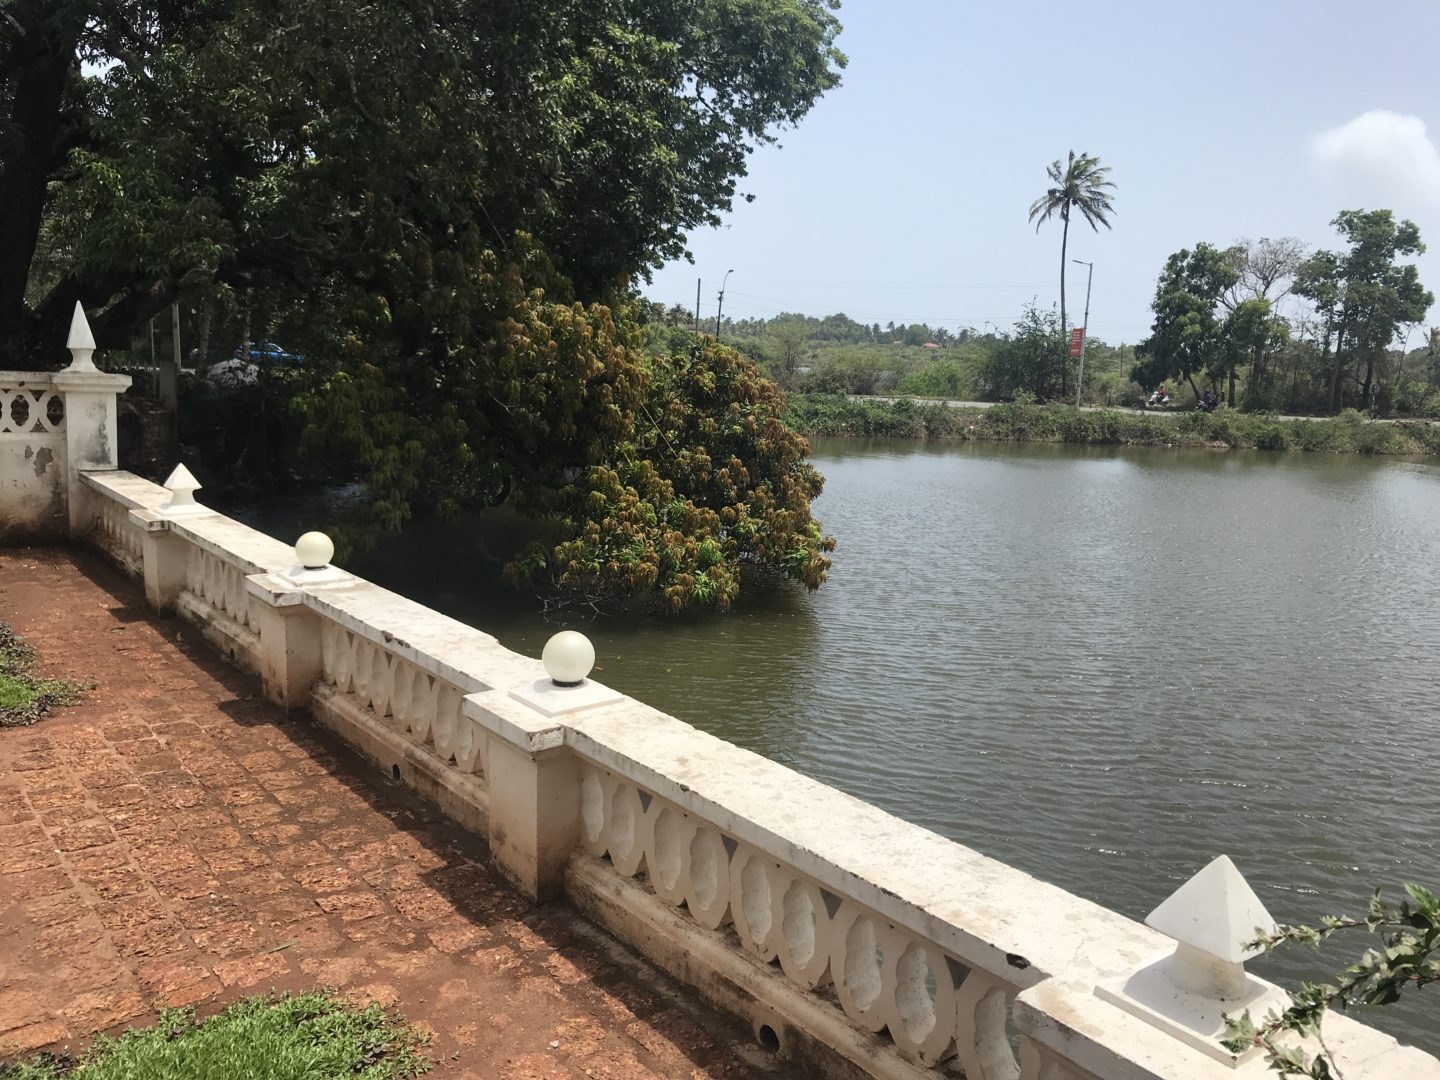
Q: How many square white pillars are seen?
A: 5